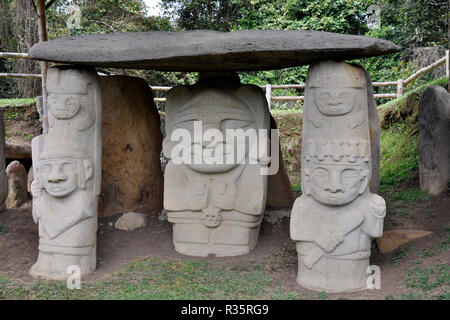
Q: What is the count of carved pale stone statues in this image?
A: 3